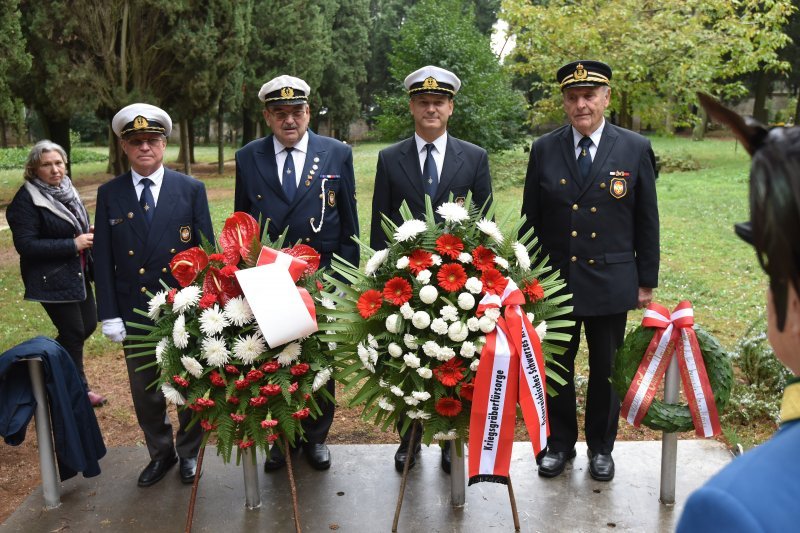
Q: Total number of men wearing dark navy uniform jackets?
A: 4